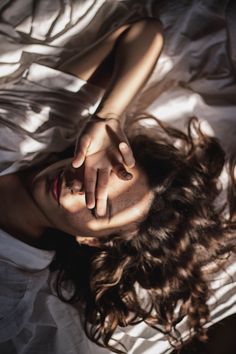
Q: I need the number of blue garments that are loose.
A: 0